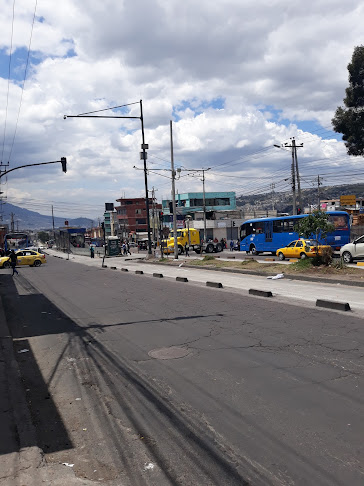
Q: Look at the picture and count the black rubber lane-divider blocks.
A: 9